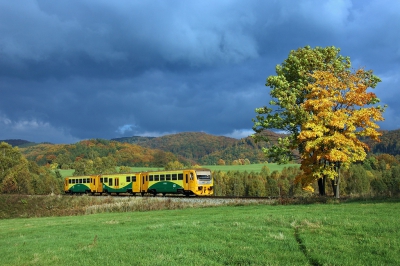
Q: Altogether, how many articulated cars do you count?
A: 3